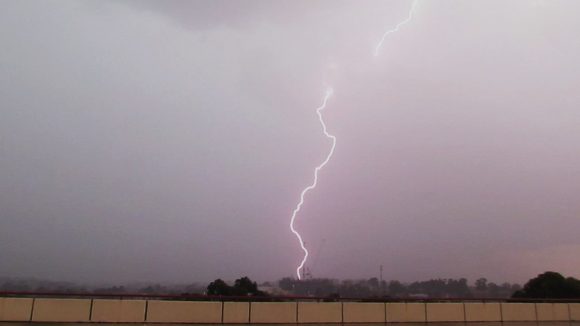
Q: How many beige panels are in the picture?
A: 14